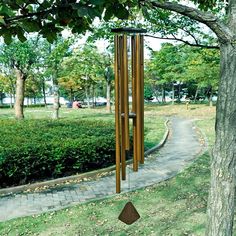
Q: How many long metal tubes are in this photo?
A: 6